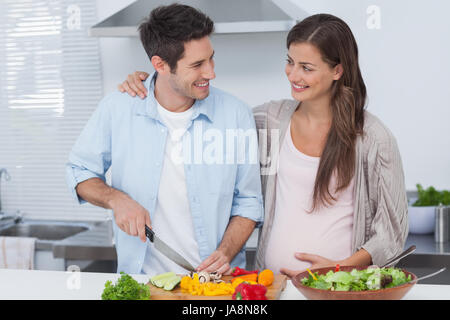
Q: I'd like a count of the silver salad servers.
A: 2